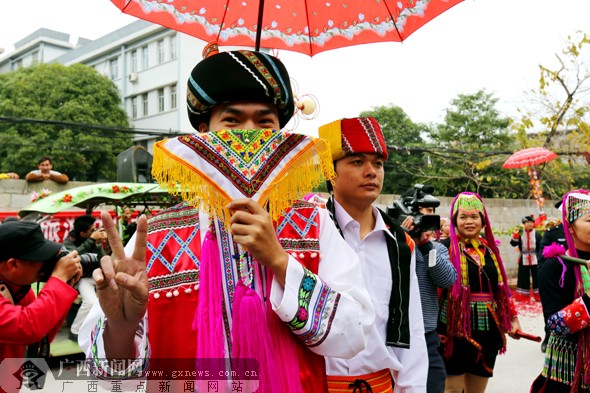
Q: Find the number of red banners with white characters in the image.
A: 1